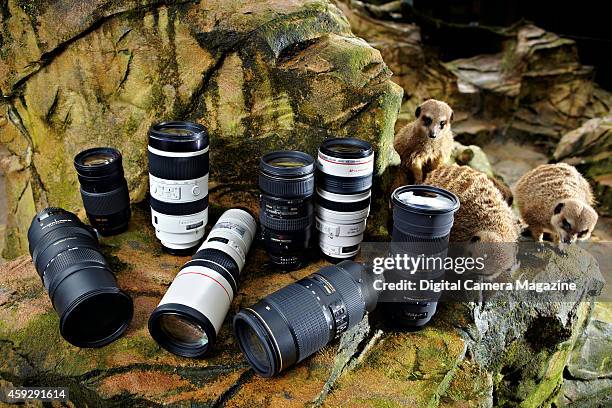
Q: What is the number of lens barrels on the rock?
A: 8